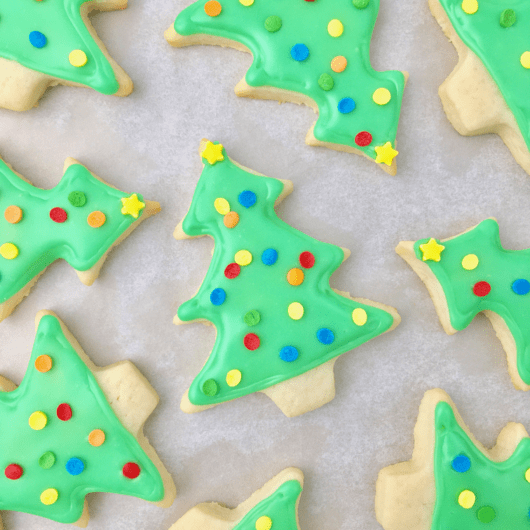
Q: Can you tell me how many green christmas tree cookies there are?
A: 9